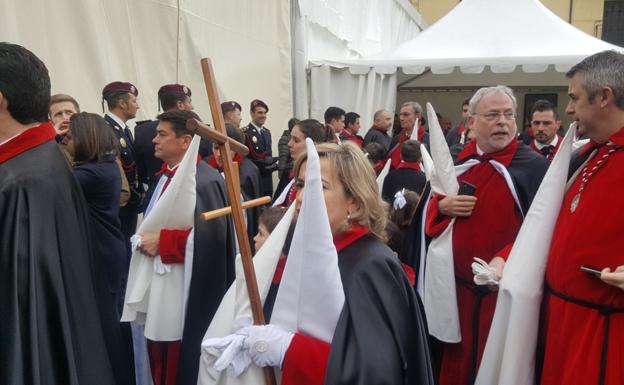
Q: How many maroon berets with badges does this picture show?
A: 4